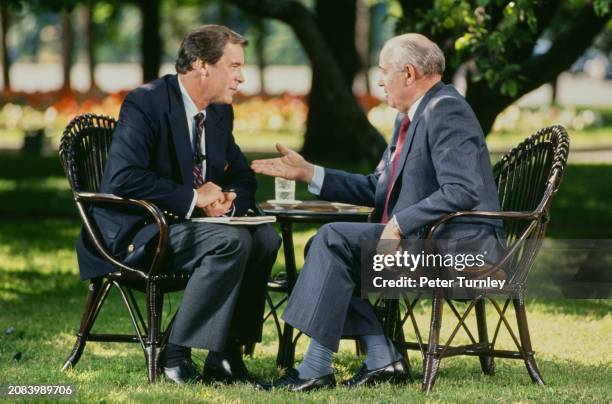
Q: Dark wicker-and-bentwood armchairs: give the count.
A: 2